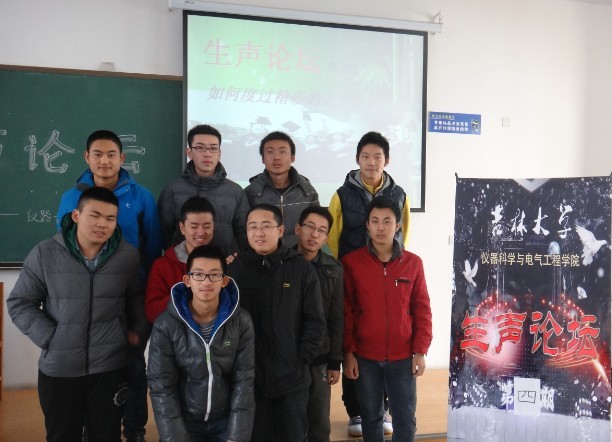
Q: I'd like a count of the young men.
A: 10